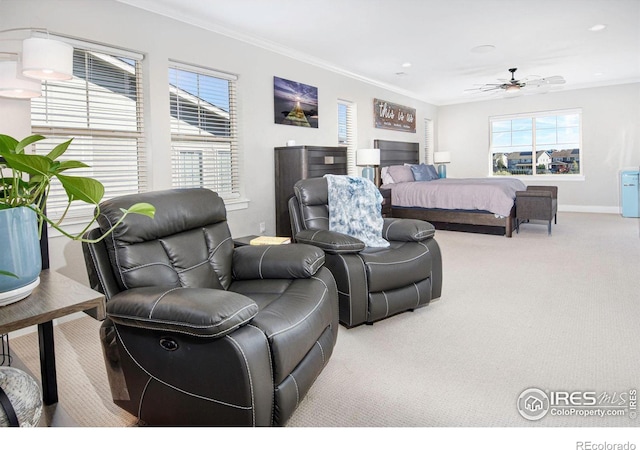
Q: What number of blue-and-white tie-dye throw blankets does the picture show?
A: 1